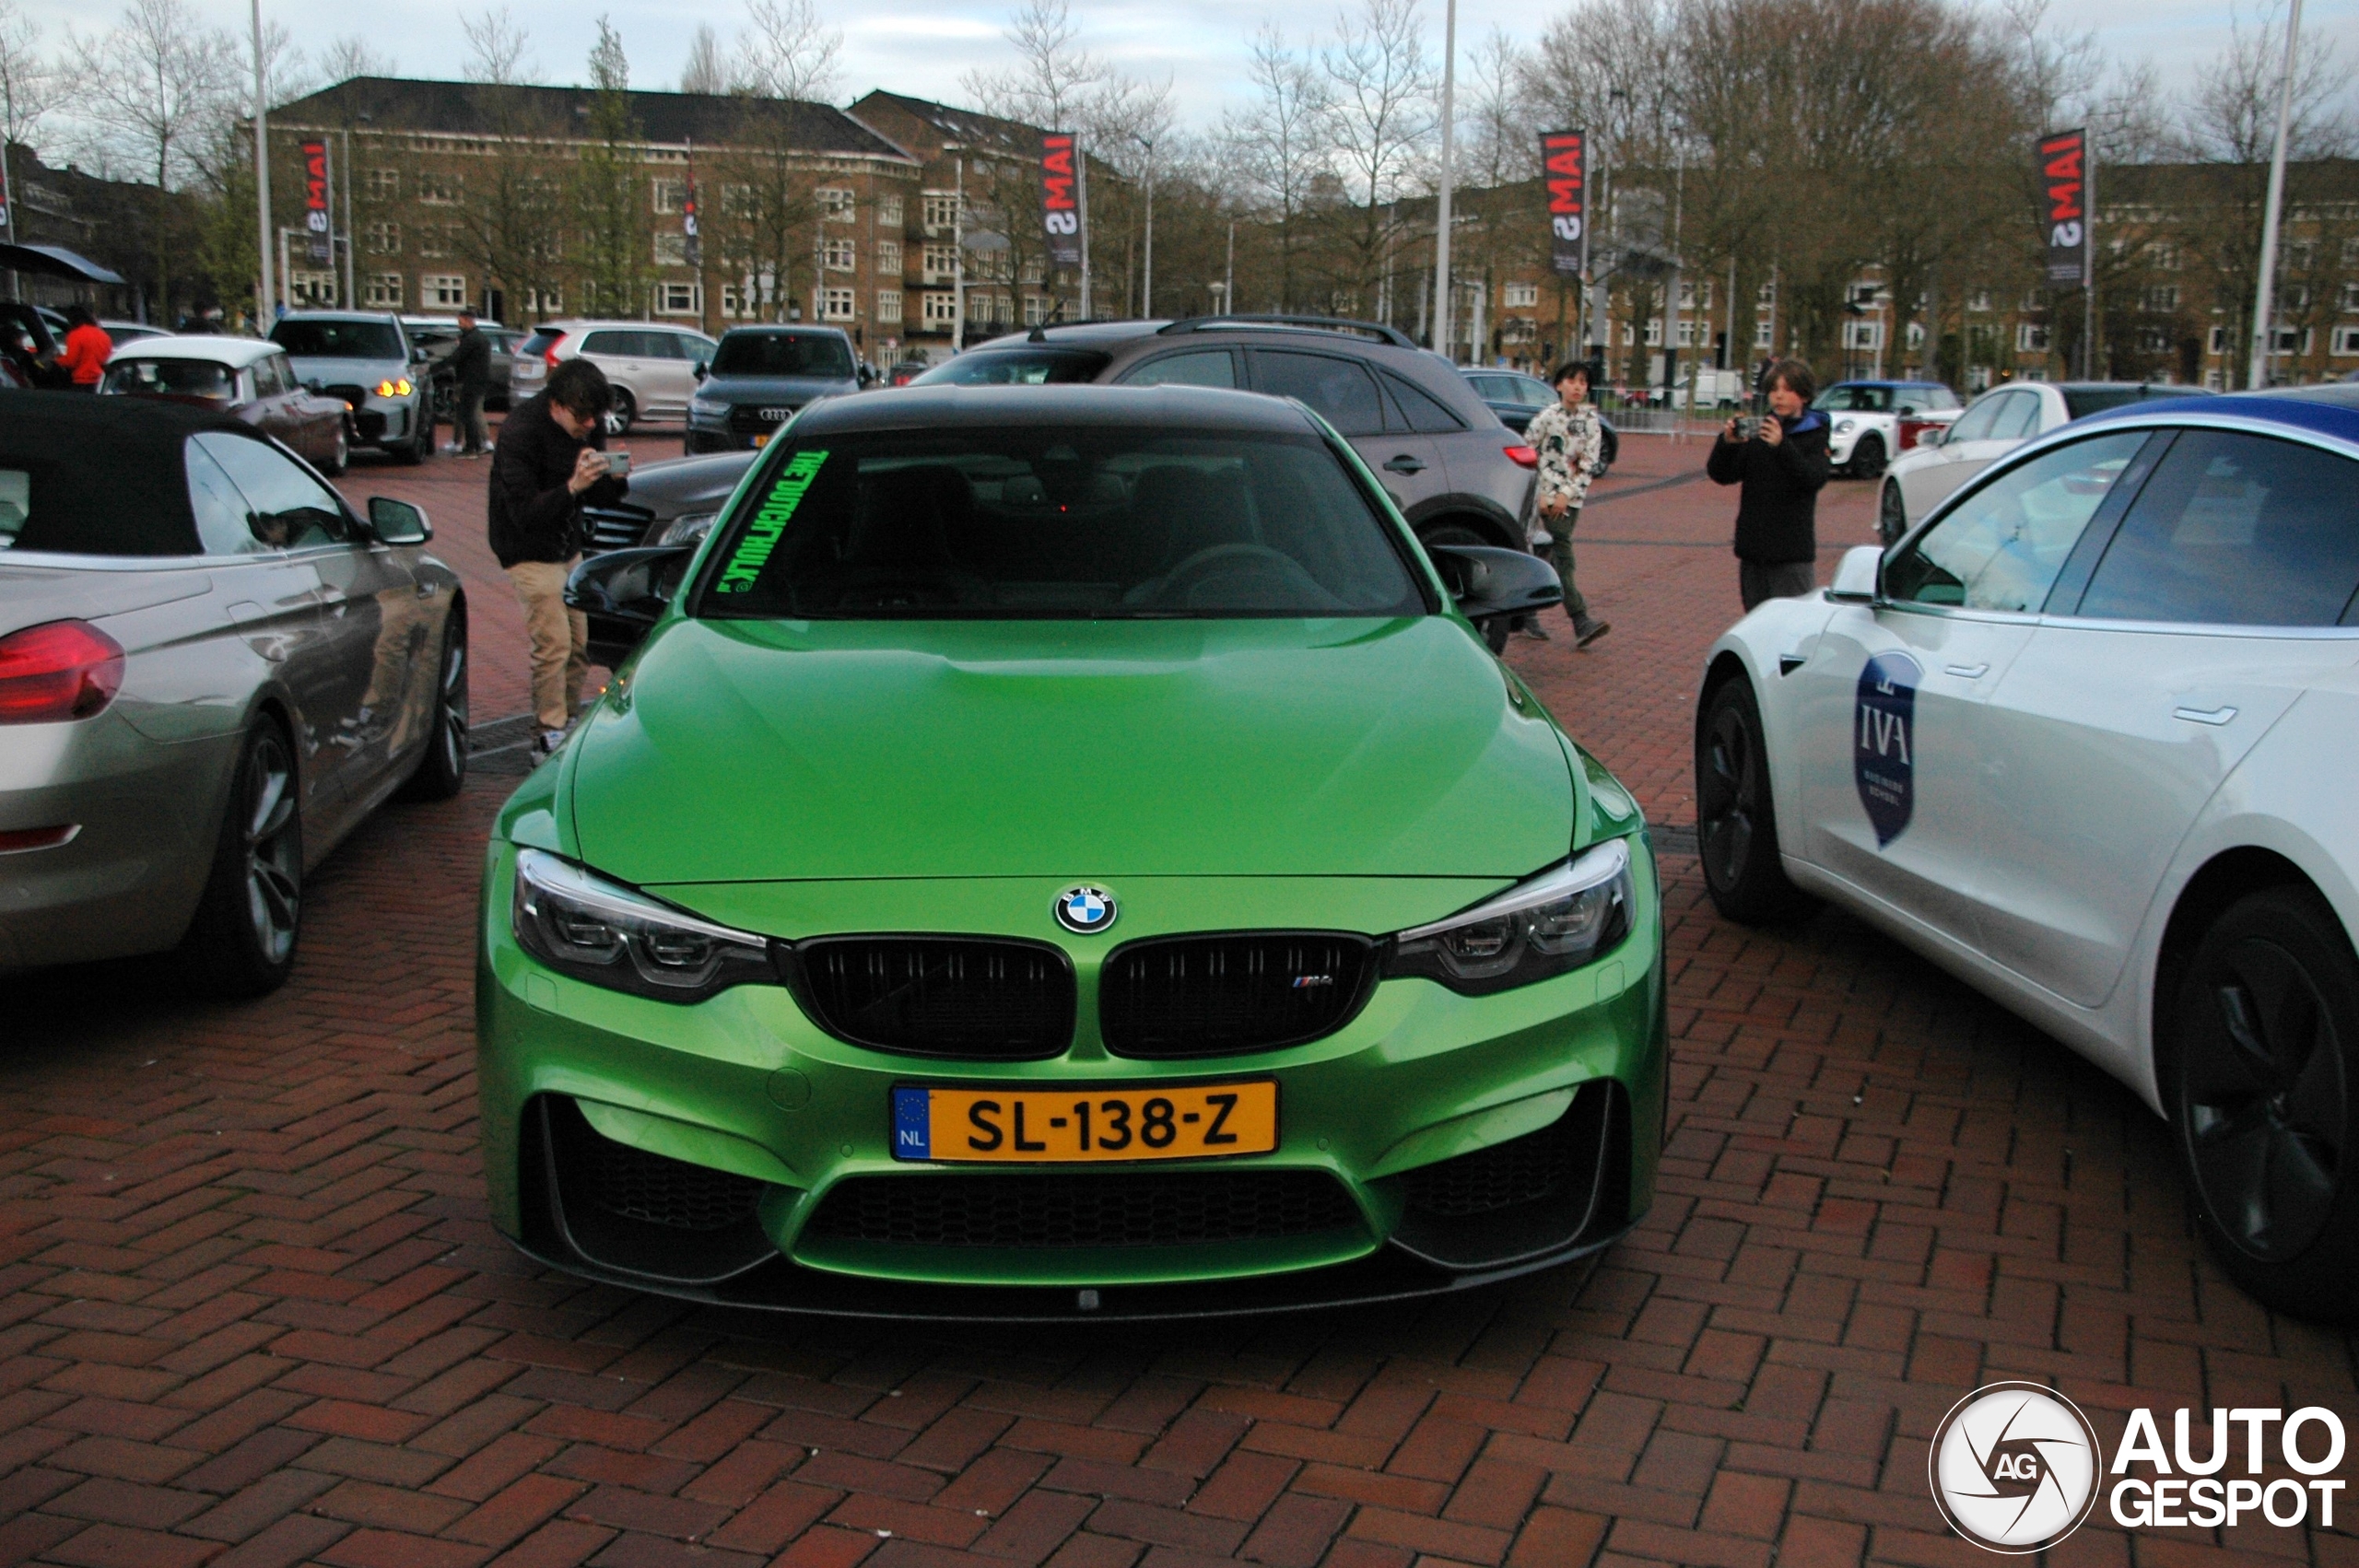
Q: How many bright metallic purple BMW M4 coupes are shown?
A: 0